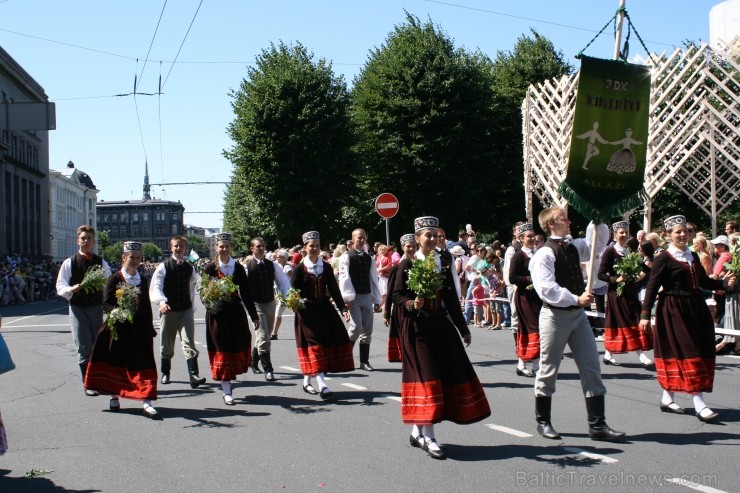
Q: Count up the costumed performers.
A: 15